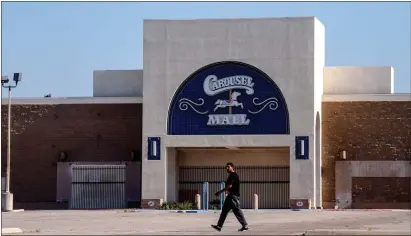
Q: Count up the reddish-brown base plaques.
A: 2